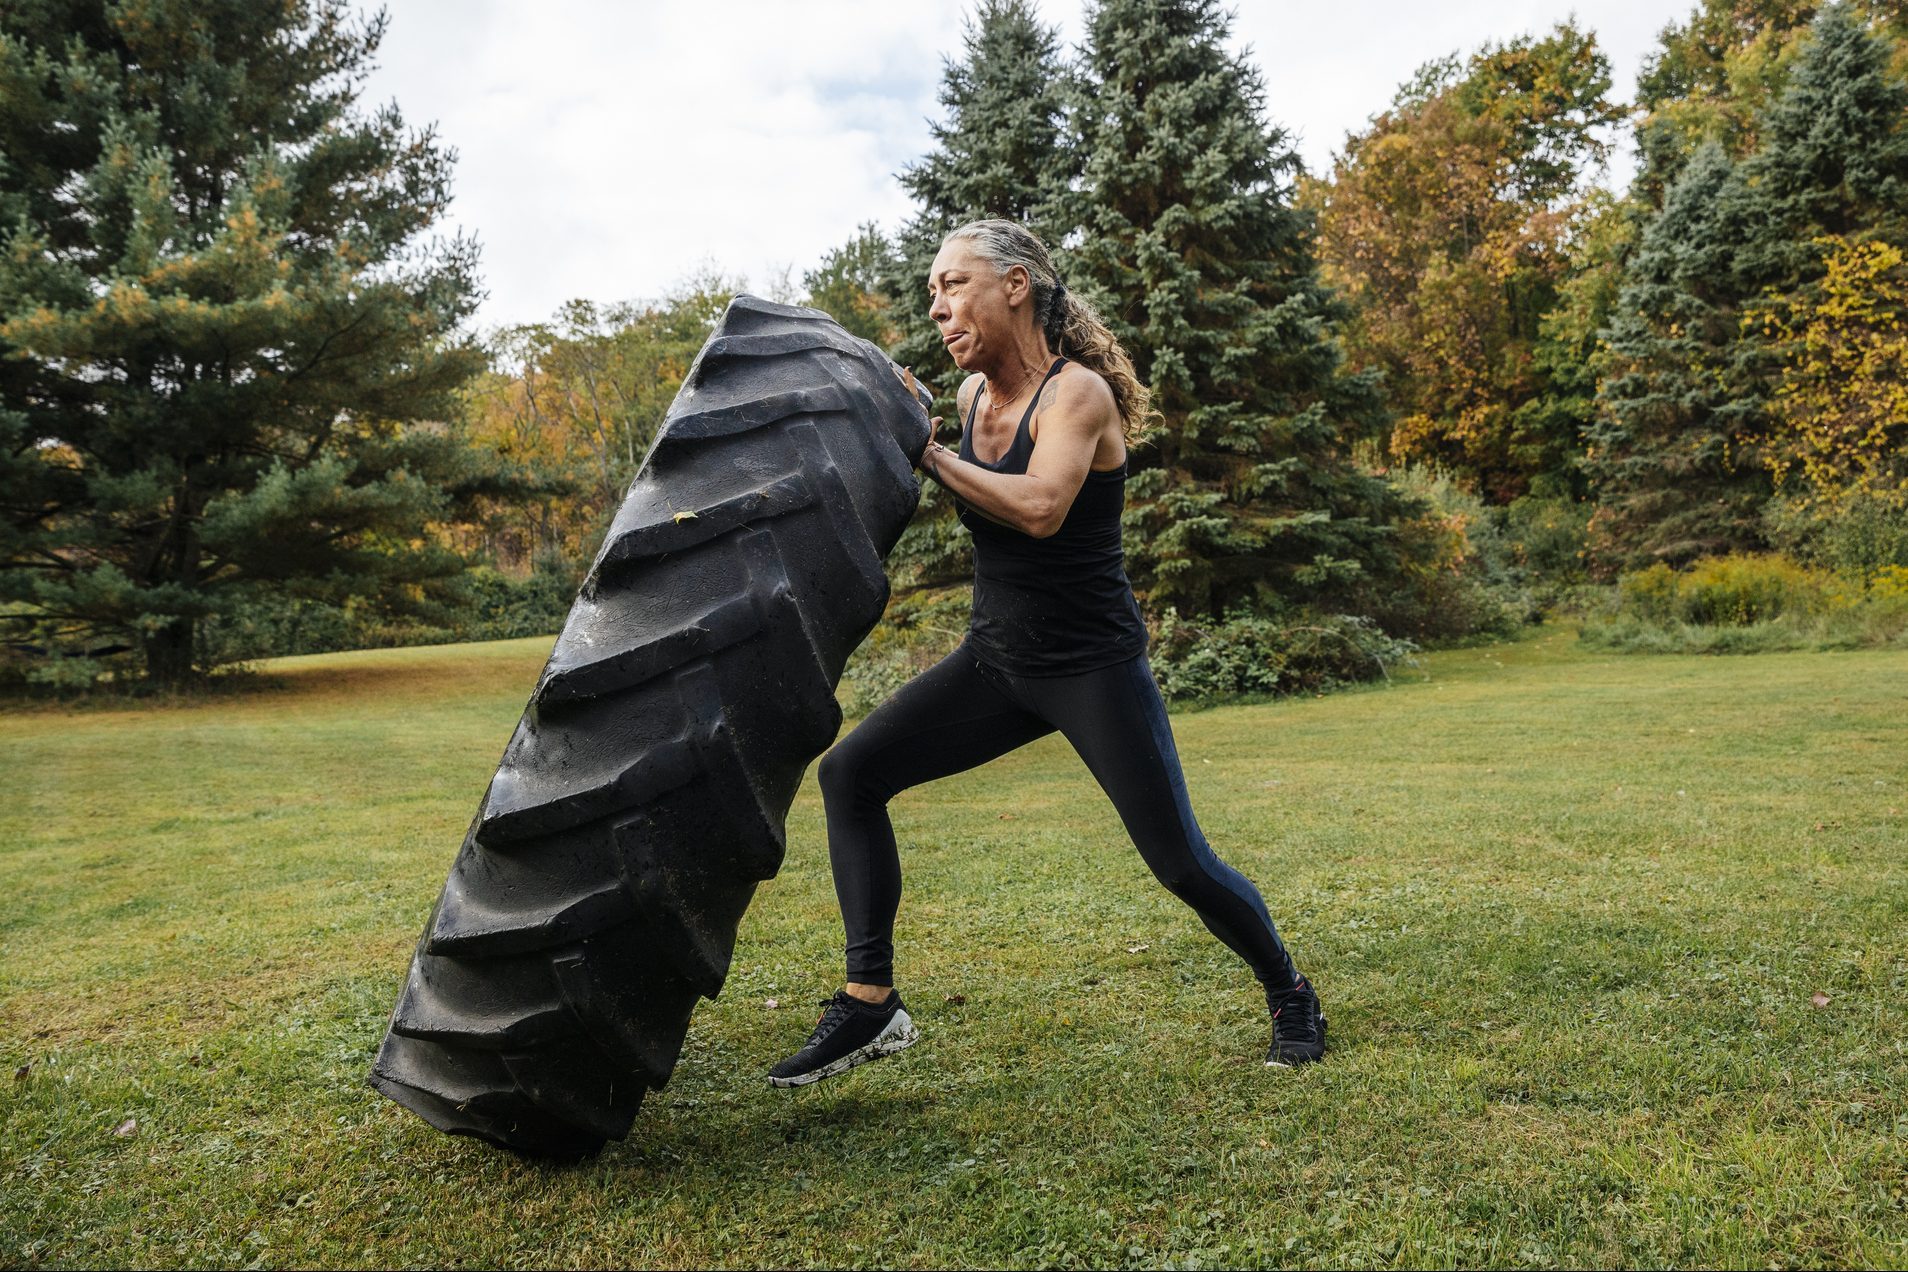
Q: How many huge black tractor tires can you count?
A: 1